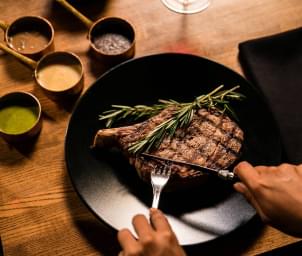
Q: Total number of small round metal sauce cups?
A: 4